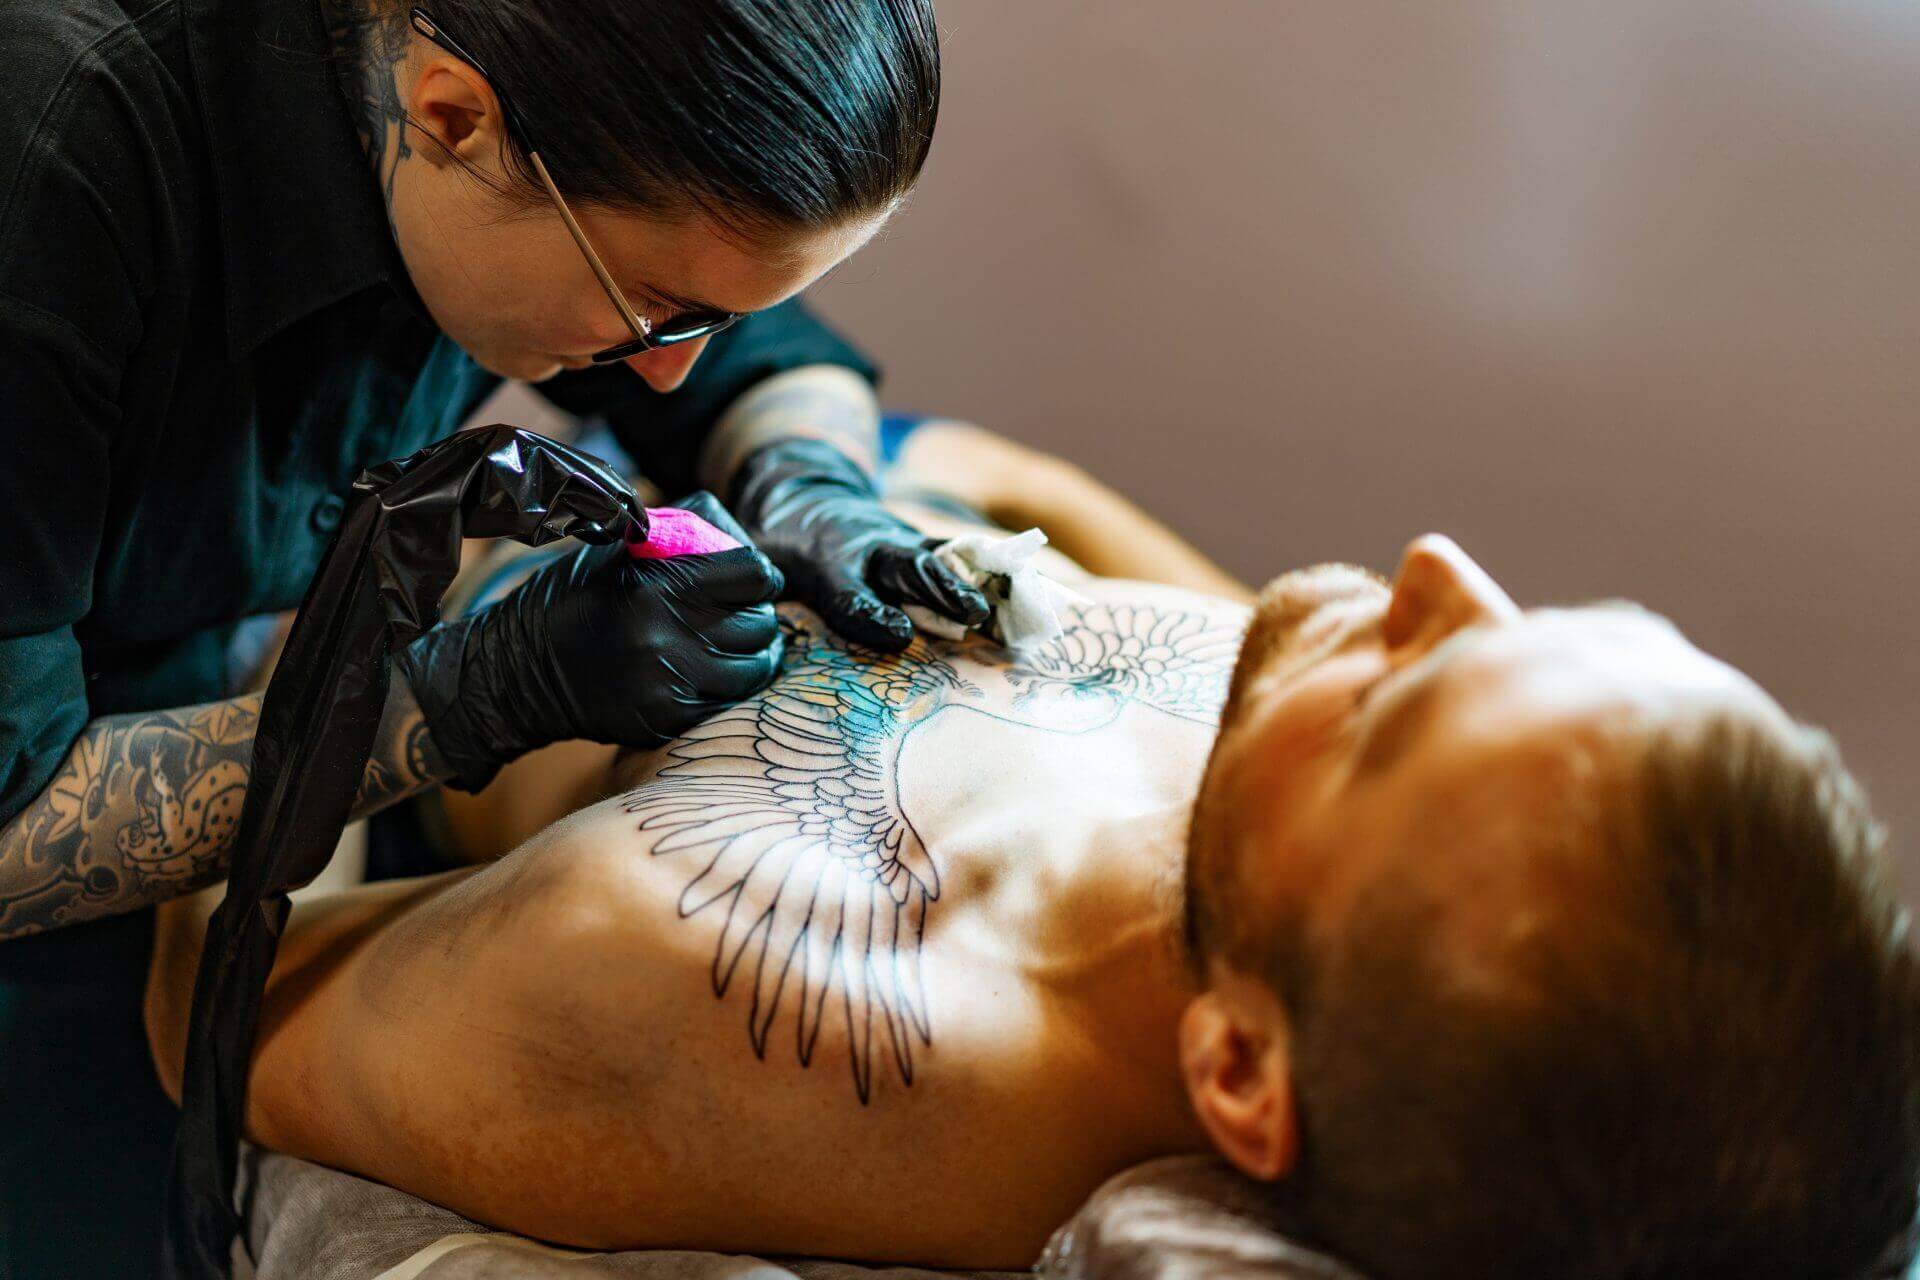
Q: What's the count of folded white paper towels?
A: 1